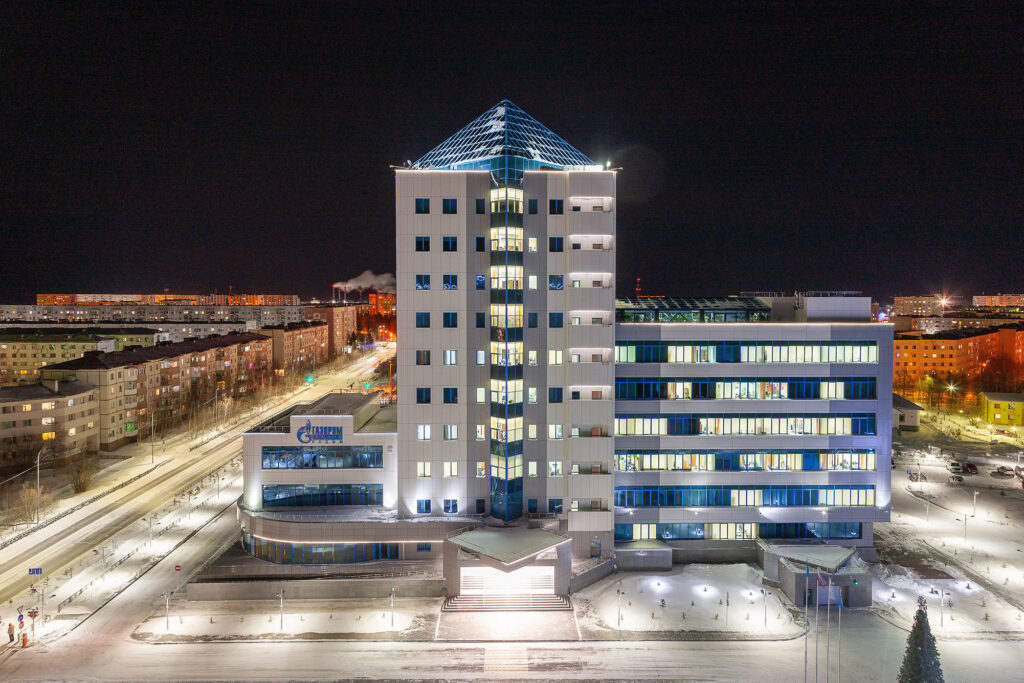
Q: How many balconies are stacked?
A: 9